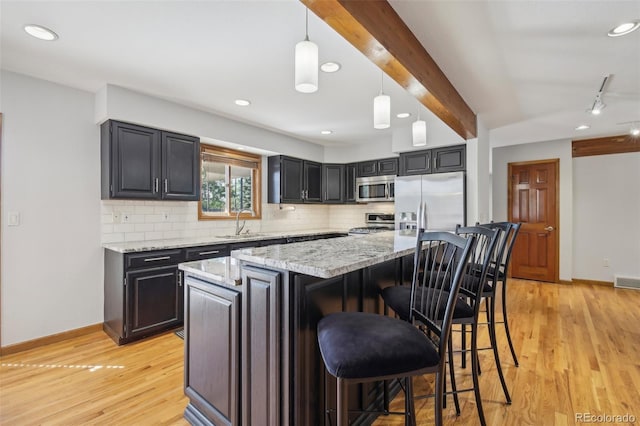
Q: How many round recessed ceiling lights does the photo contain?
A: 7